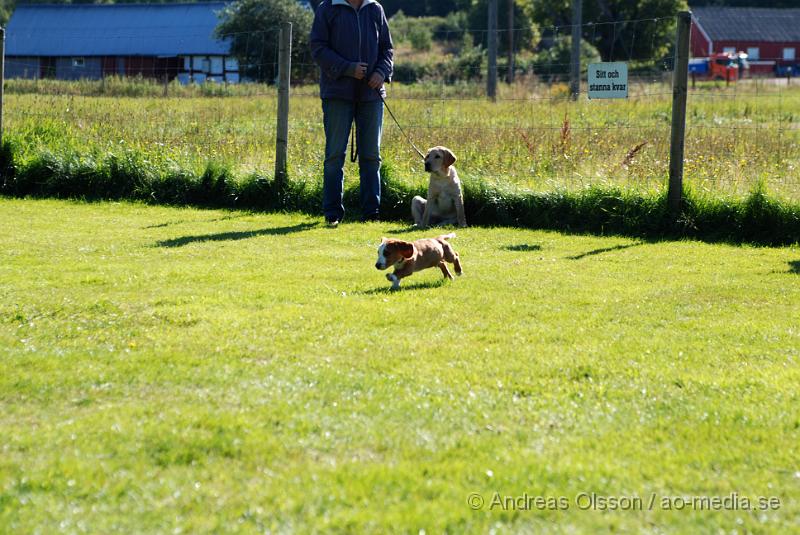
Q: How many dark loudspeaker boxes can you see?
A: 0